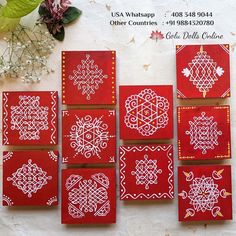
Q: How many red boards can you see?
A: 10